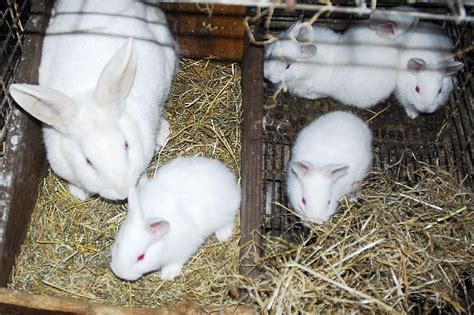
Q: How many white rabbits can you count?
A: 6